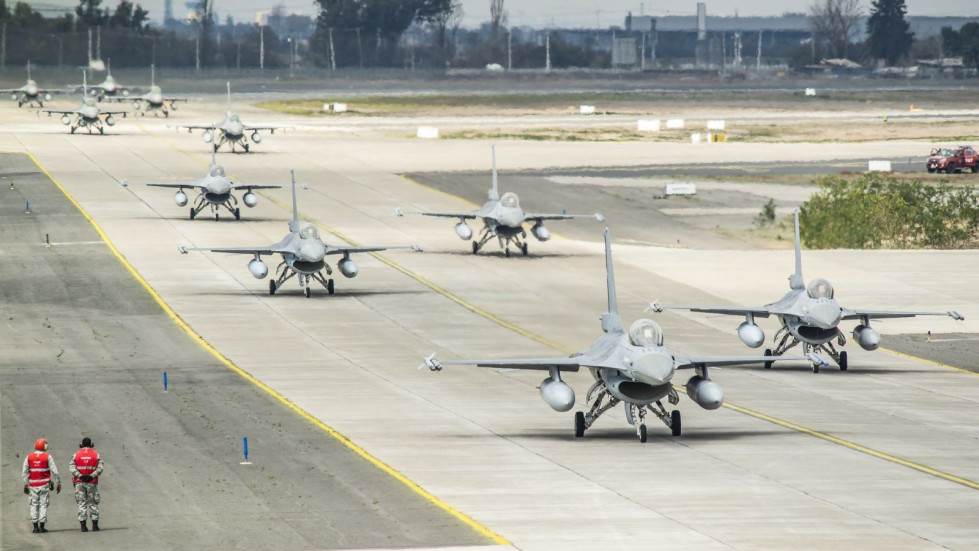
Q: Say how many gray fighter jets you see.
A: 10